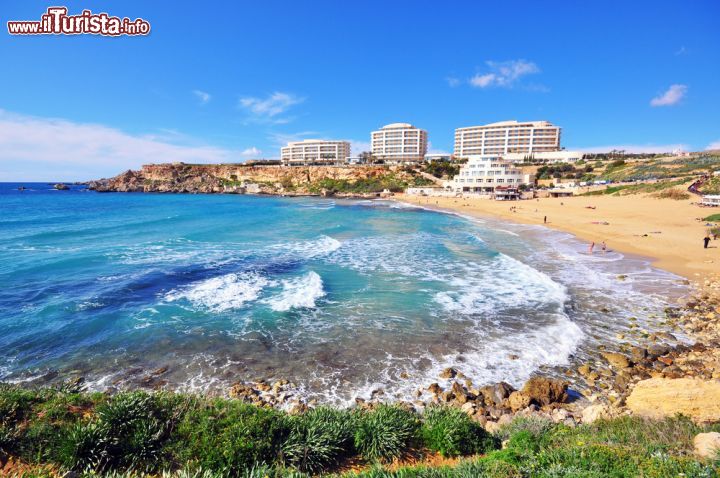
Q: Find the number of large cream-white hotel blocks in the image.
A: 3